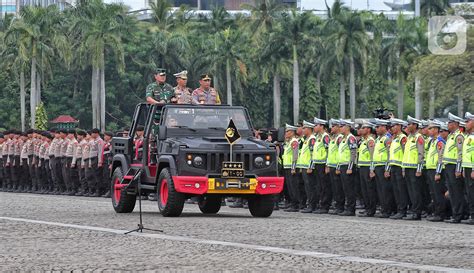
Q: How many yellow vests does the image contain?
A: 12